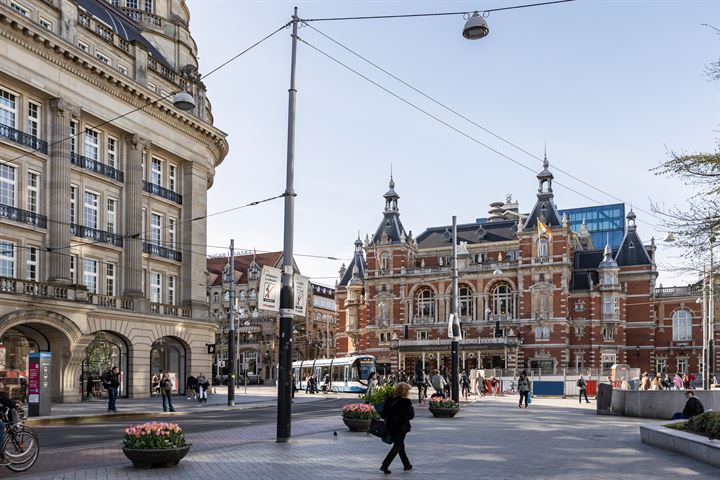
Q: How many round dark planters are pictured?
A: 3